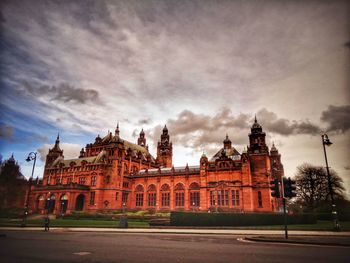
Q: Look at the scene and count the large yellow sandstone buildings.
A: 0